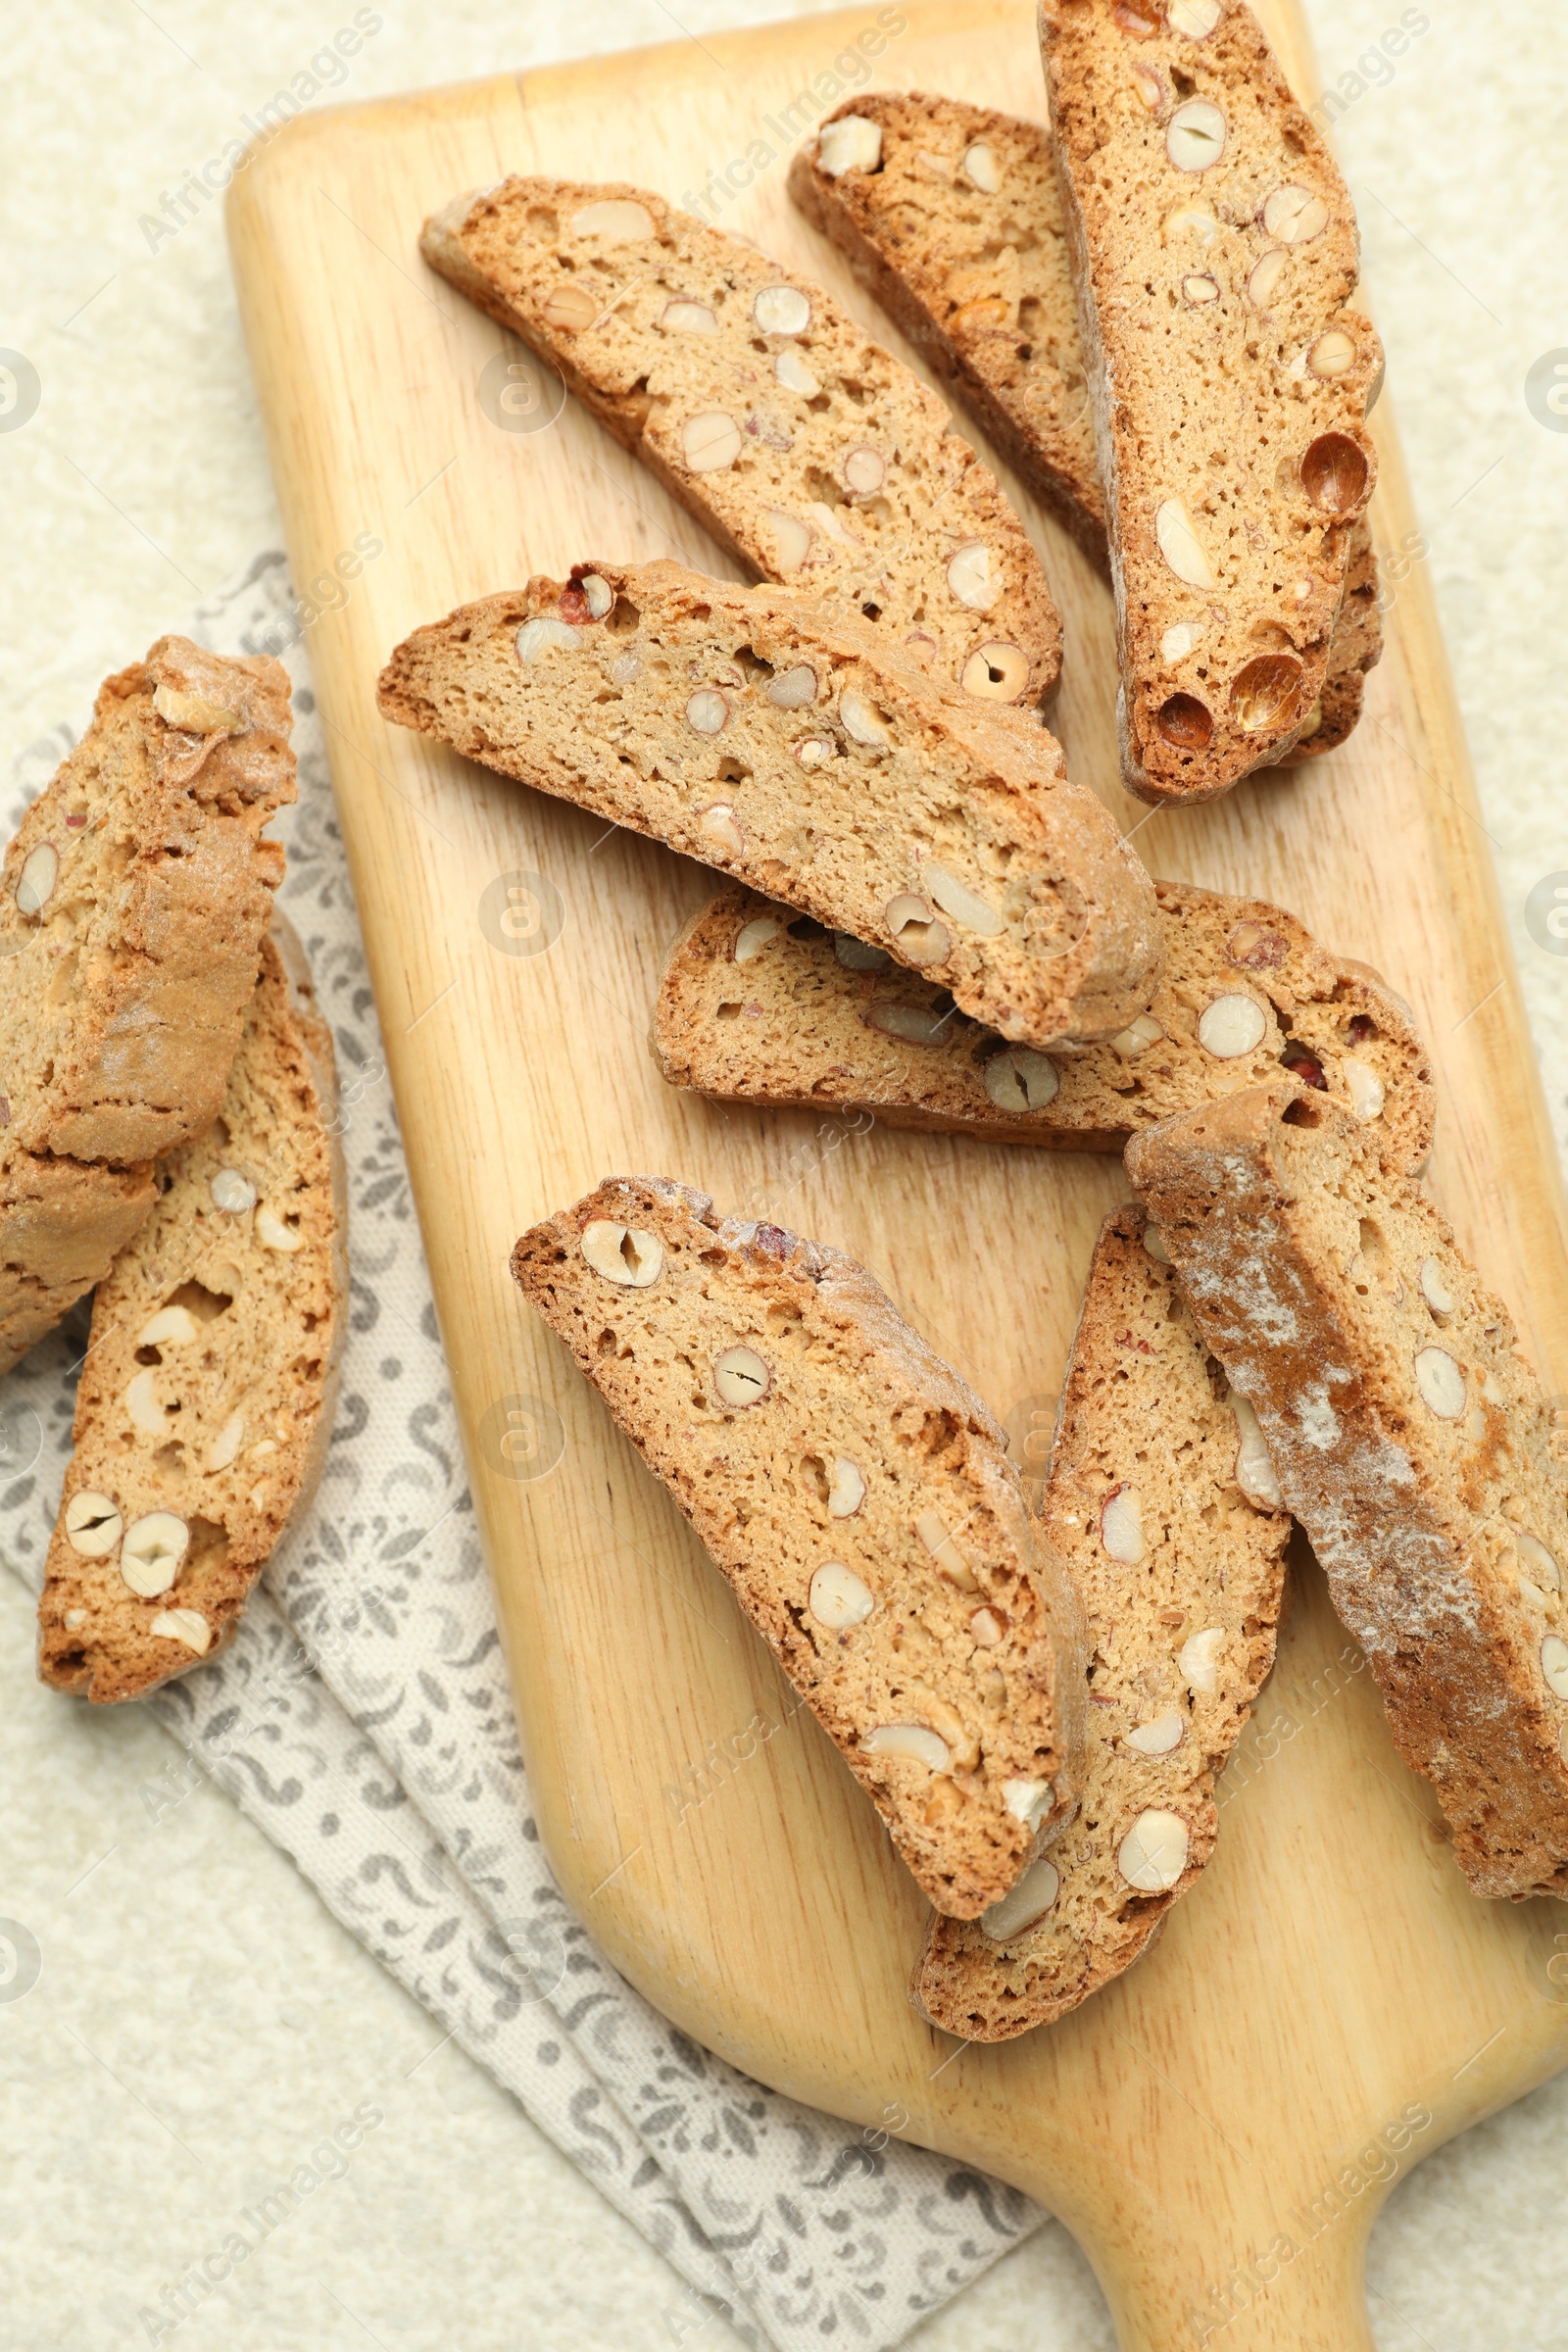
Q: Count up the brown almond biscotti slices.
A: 10